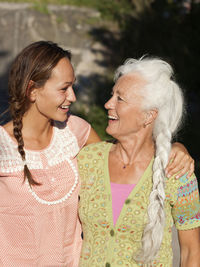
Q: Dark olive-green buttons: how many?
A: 3